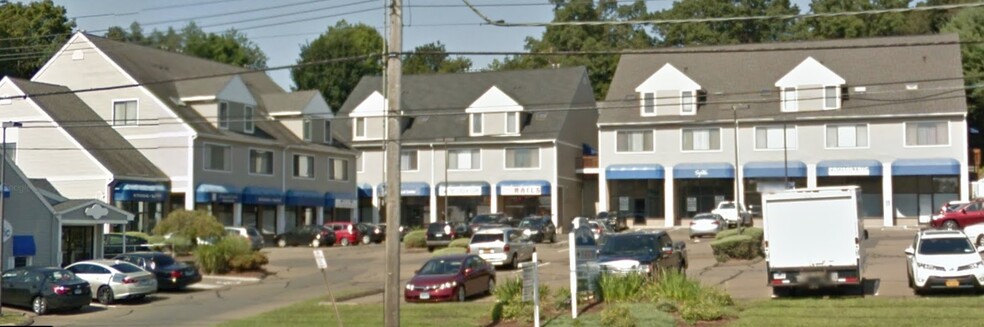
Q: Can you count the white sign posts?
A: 2